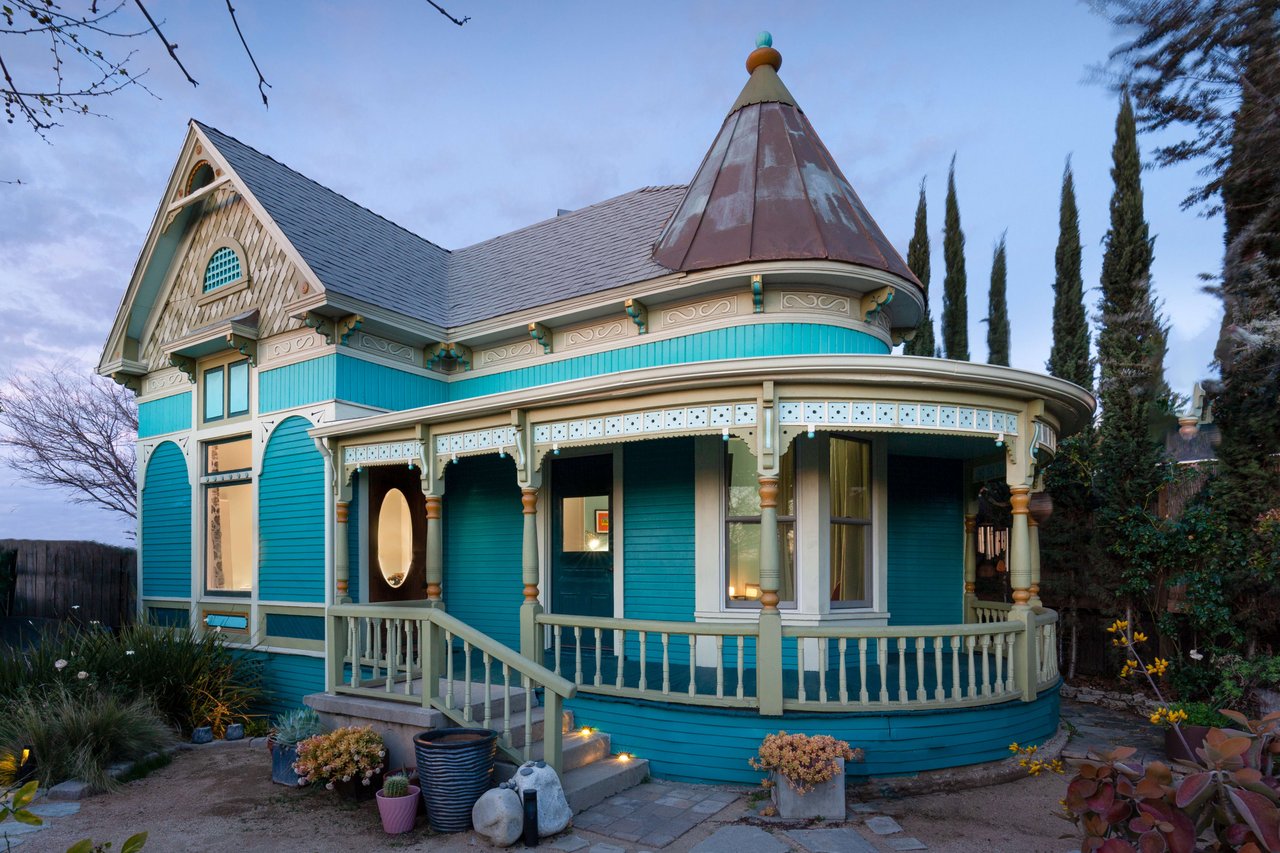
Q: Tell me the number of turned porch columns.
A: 7